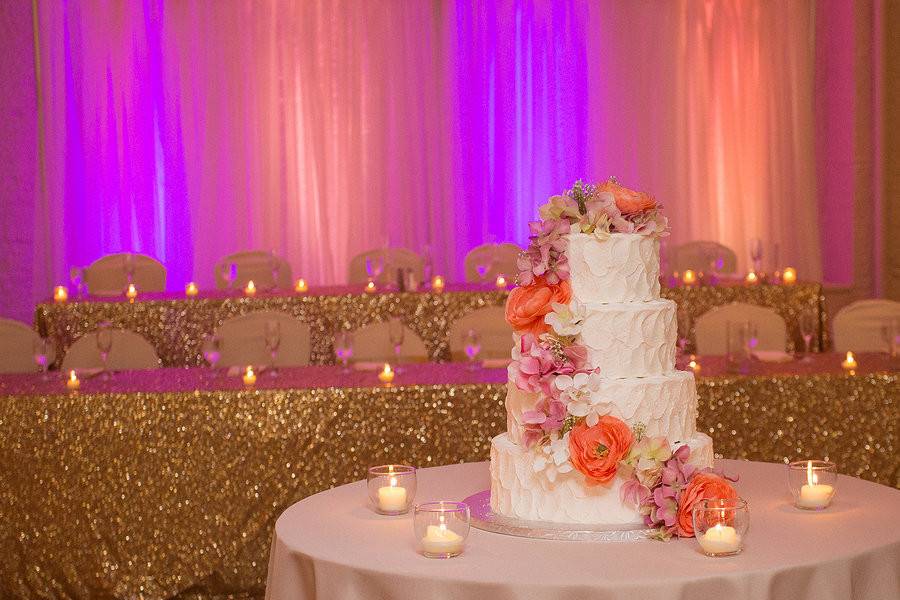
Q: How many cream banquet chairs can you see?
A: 12